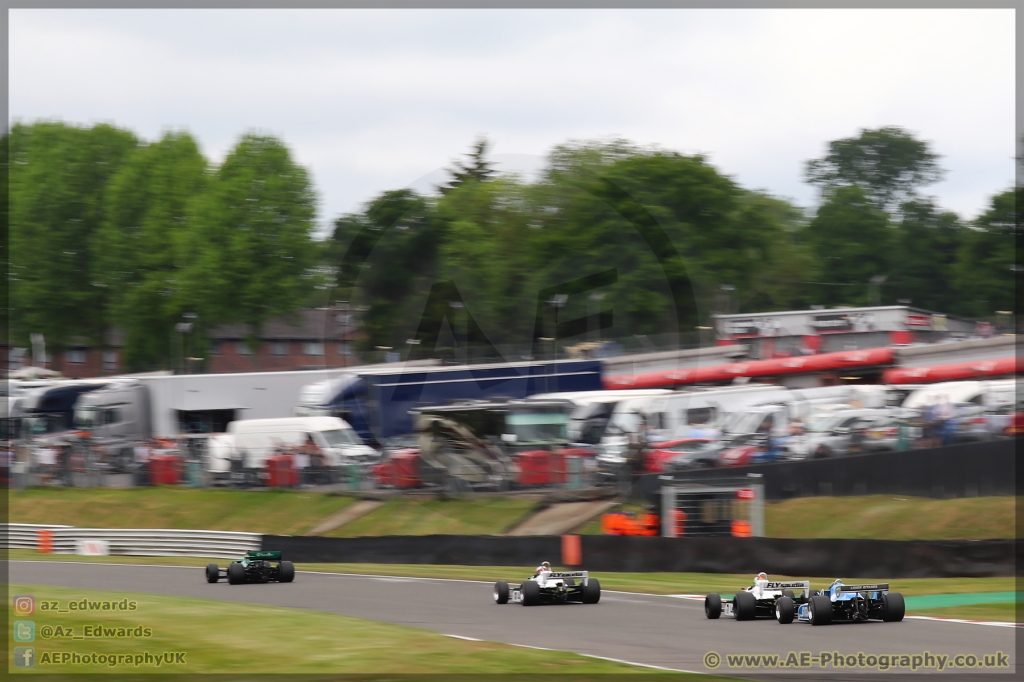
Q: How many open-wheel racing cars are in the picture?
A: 4